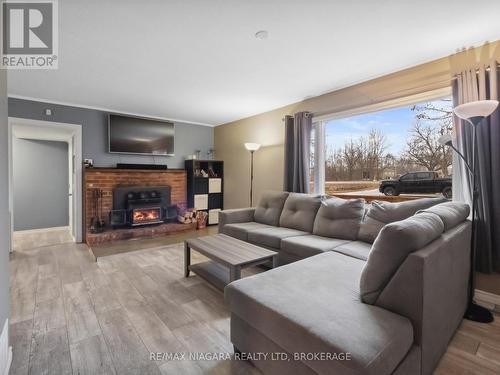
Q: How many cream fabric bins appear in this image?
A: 3